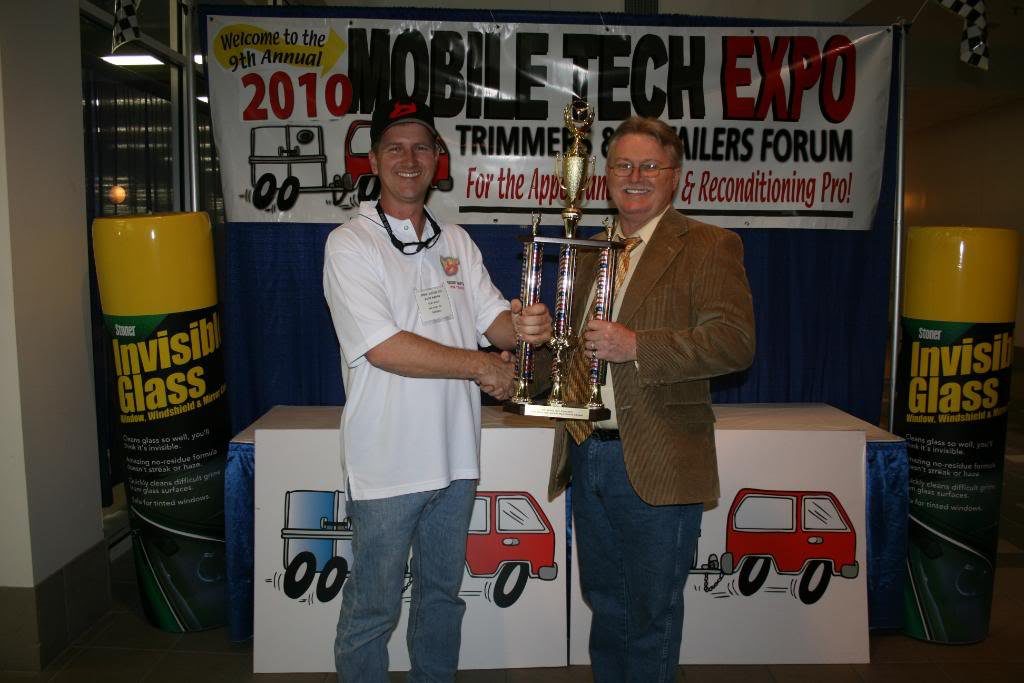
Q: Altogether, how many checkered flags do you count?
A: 2